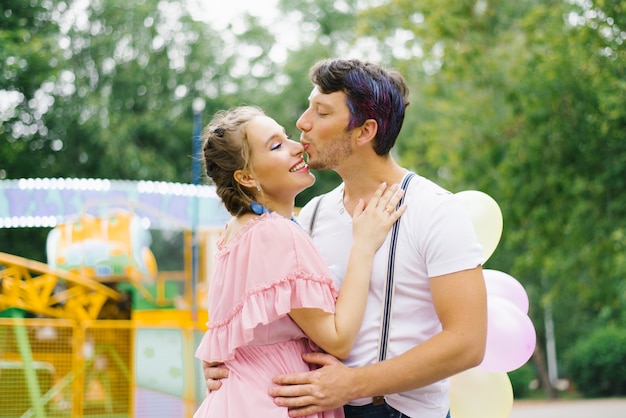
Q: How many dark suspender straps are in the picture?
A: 2